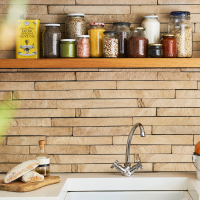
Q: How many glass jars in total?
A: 12